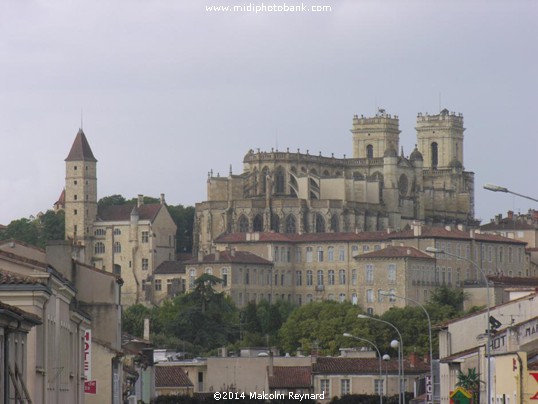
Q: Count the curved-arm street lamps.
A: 5